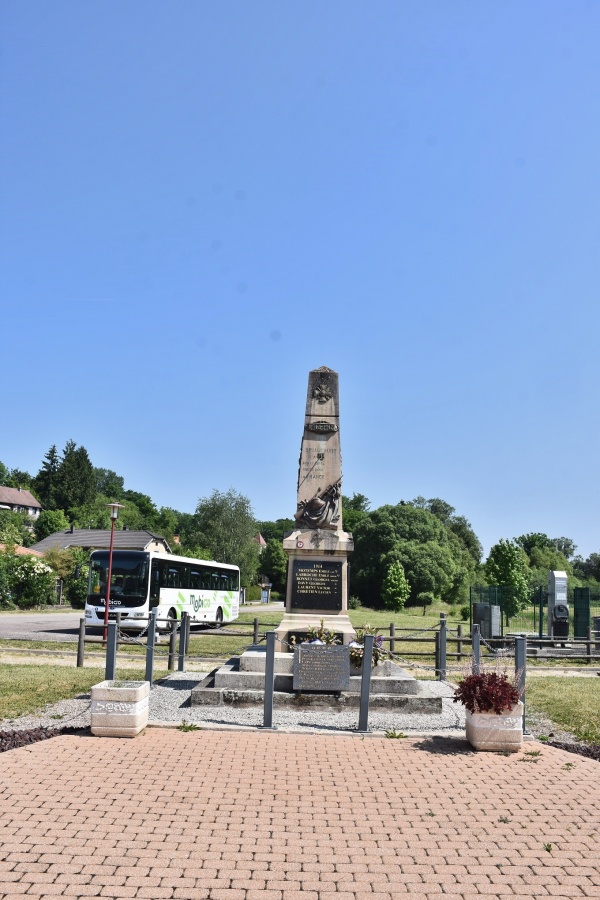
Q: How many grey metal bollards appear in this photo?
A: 8